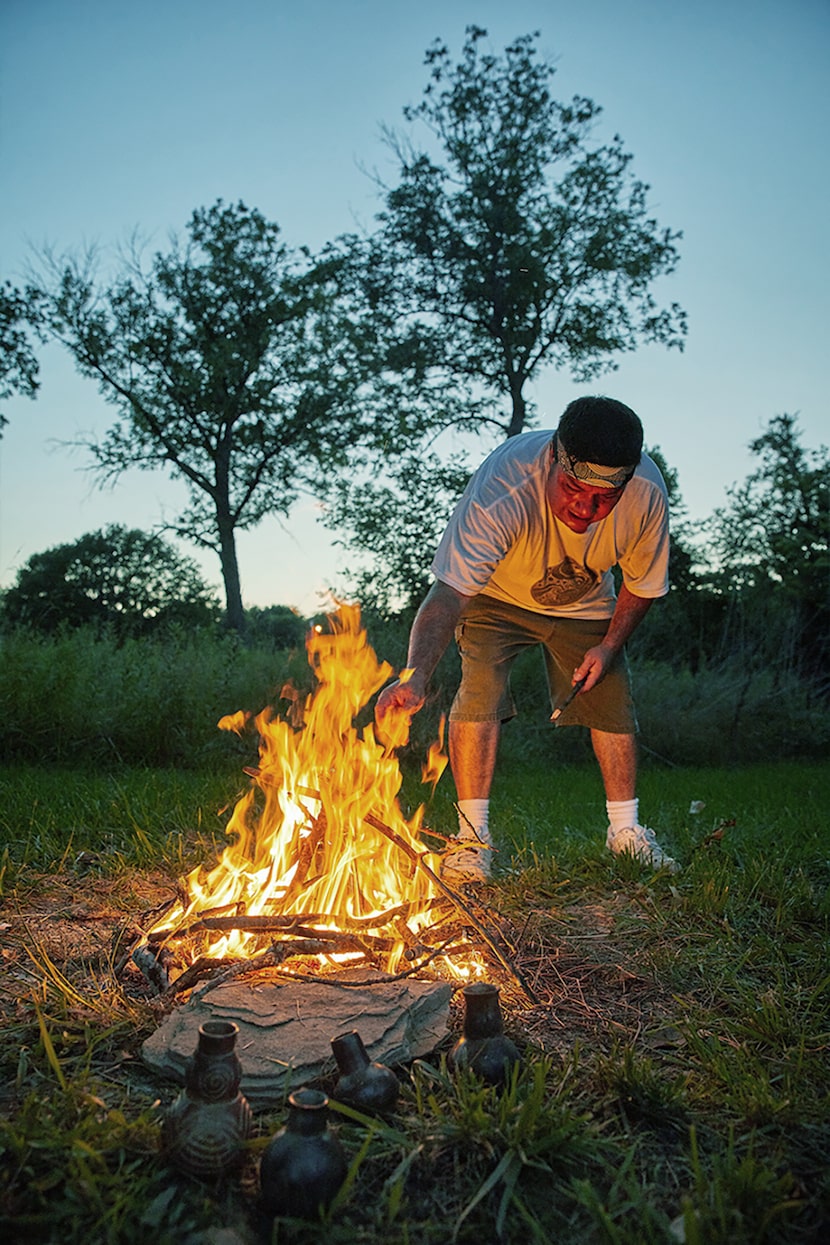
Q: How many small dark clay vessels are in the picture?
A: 4